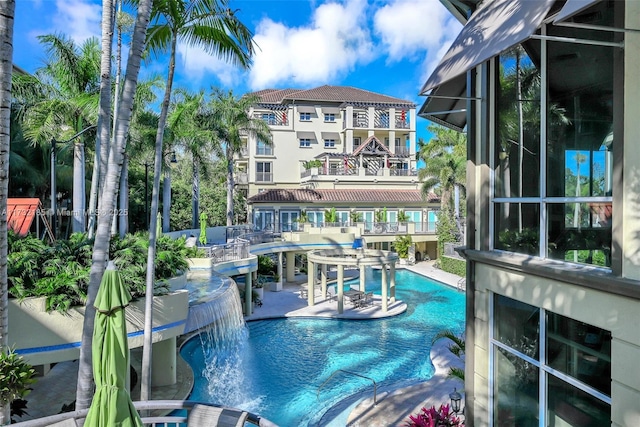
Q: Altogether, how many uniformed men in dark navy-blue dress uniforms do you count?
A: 0